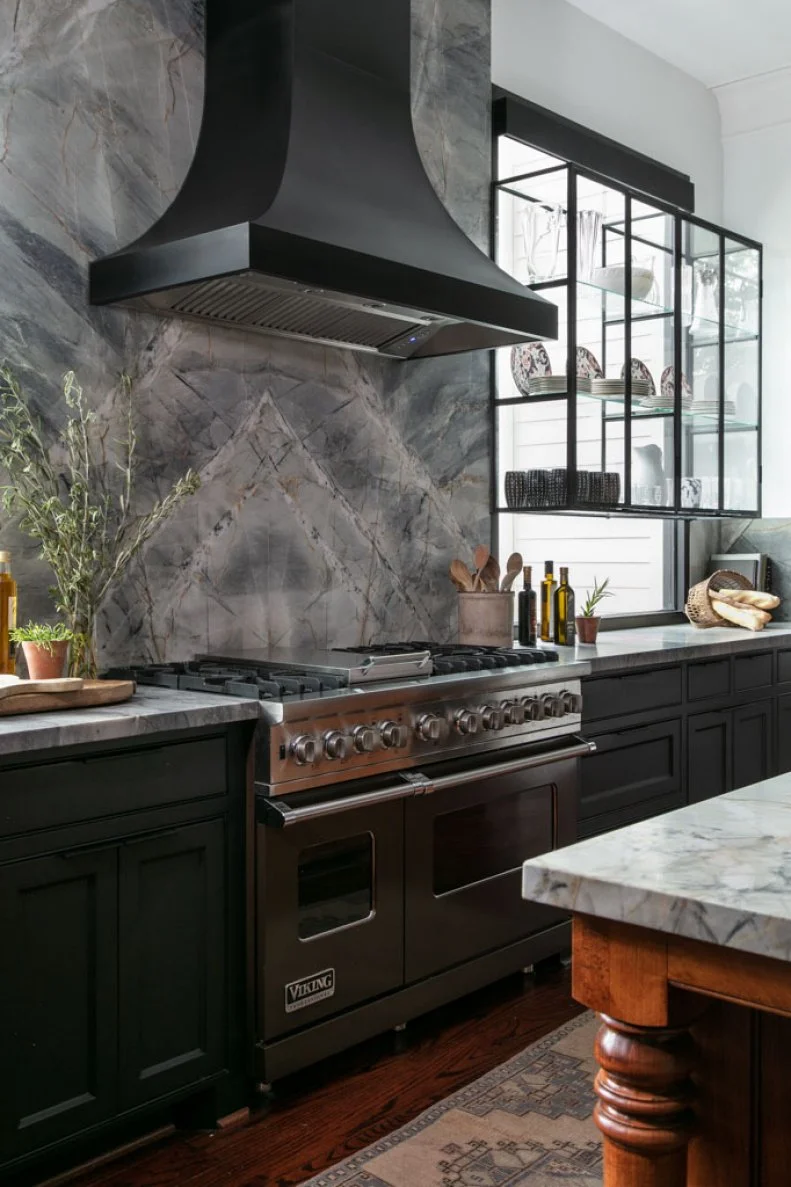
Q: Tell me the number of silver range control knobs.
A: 11